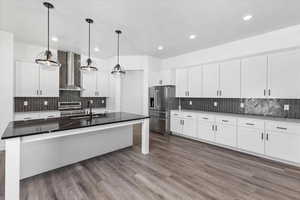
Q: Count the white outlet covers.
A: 8